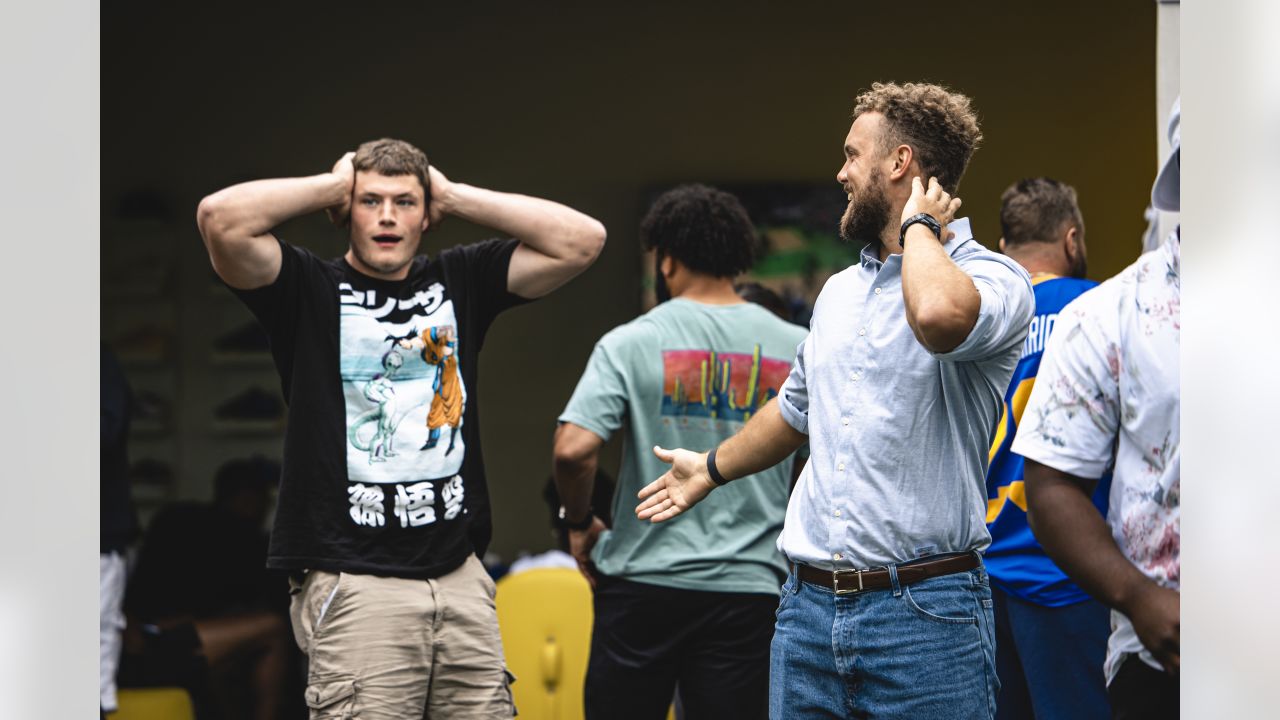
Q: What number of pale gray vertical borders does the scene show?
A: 2